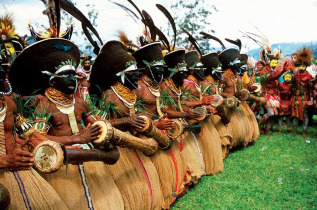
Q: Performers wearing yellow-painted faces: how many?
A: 3